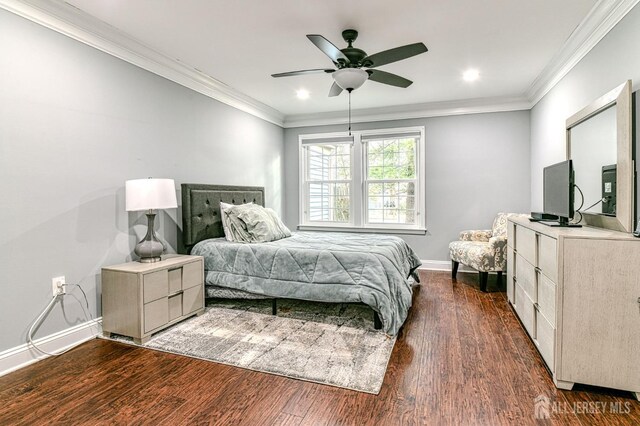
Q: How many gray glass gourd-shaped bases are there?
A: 1